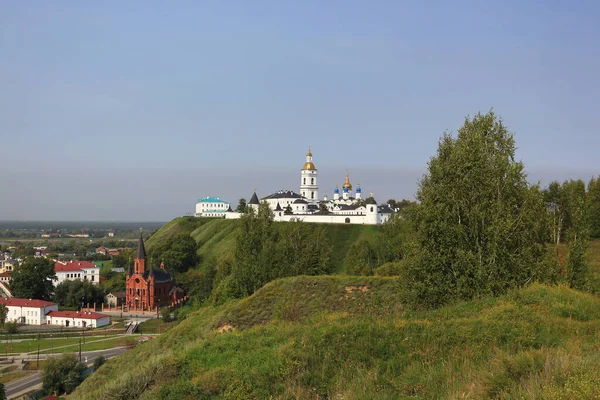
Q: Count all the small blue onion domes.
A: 3